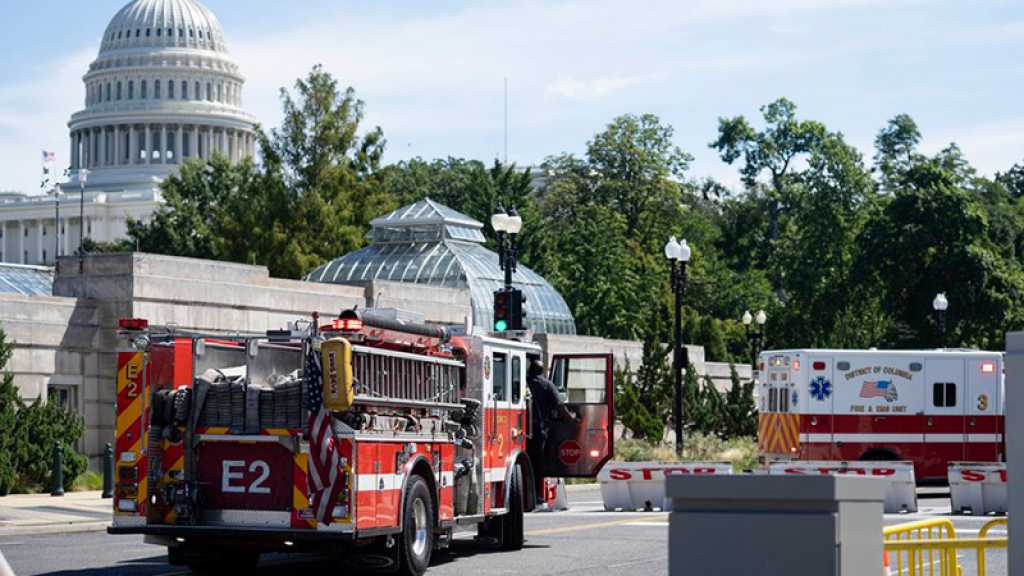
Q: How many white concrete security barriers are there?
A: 3